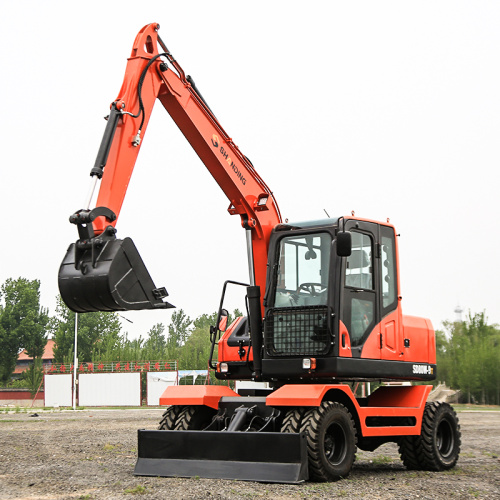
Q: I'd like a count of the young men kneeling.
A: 0